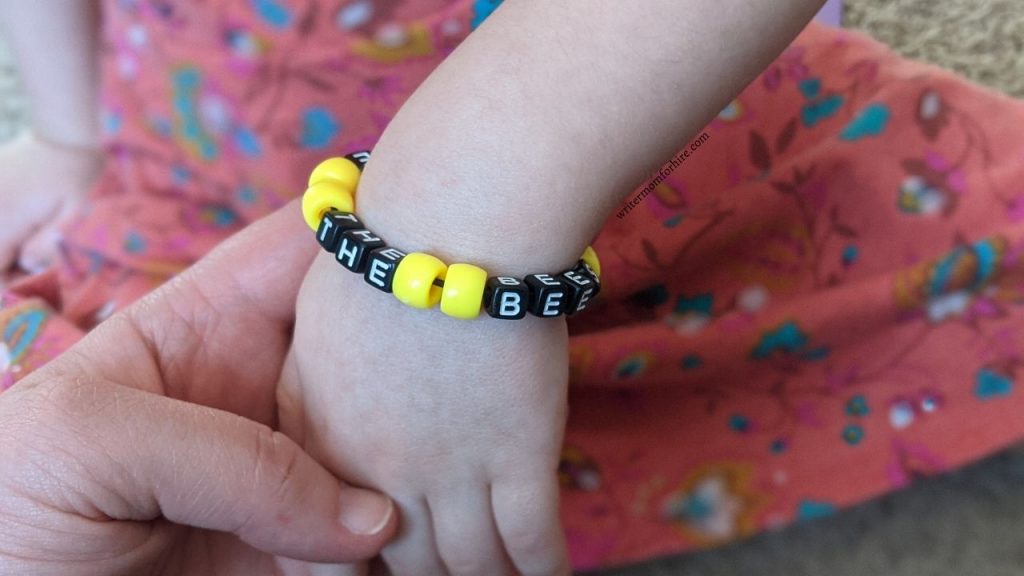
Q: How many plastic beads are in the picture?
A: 13